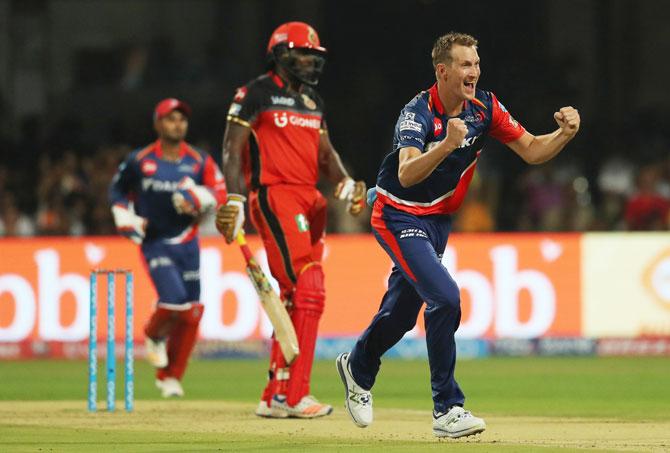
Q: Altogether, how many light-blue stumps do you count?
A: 3